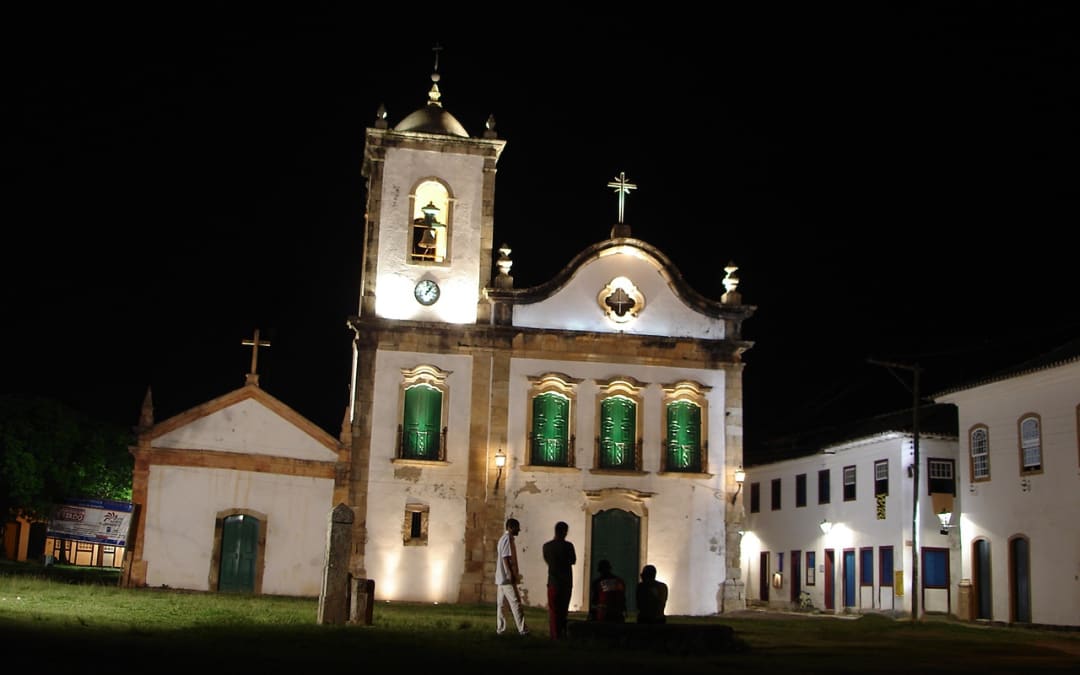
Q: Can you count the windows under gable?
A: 3